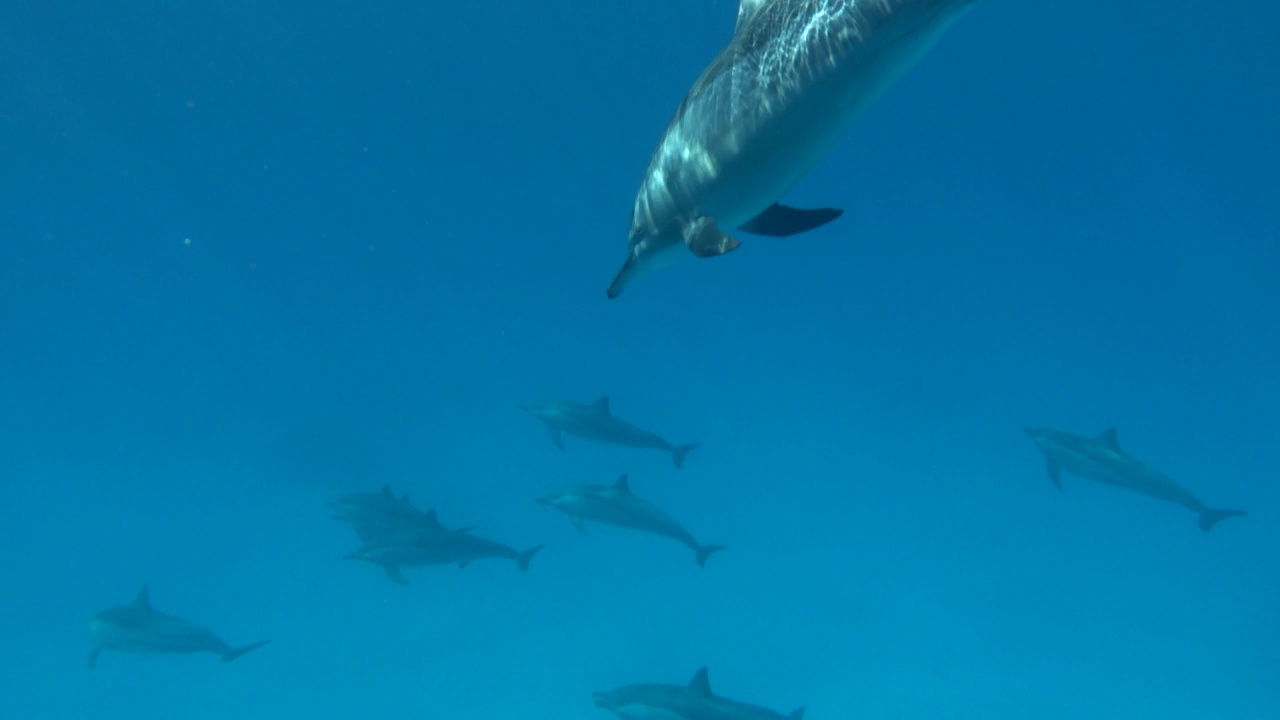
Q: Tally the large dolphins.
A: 1